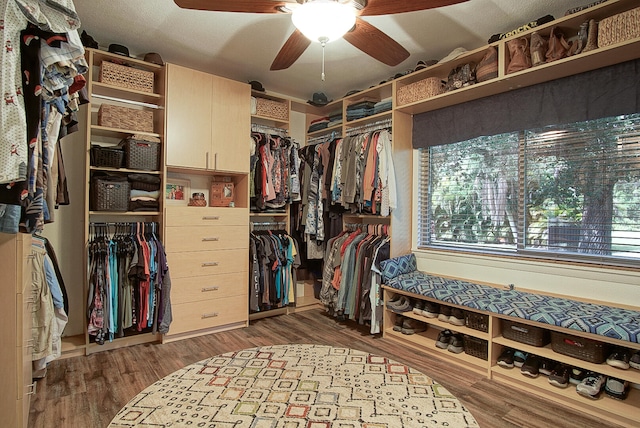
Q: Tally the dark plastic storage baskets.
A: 7